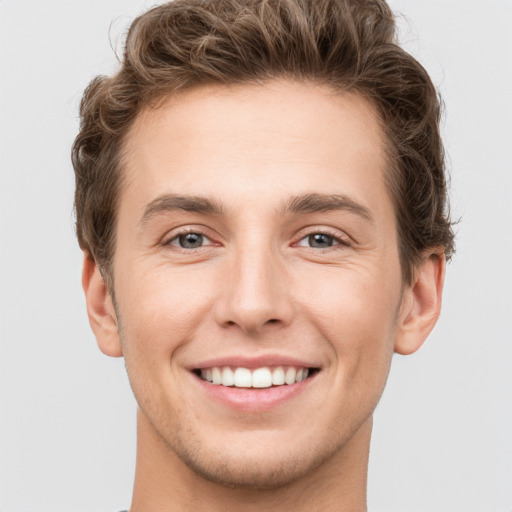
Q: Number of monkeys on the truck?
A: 0